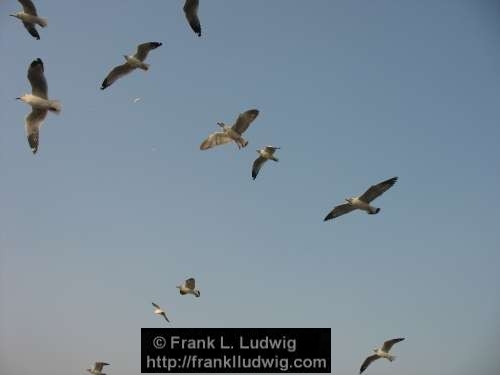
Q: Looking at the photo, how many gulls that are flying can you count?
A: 11